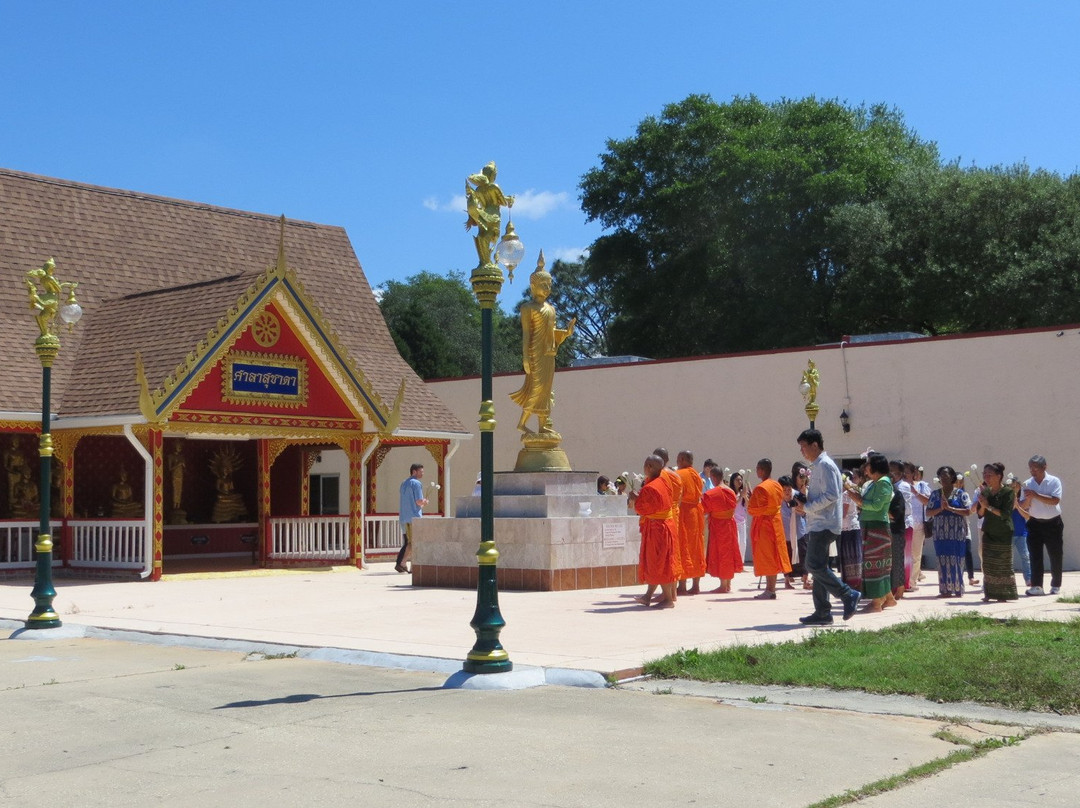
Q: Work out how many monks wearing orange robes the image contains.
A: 5